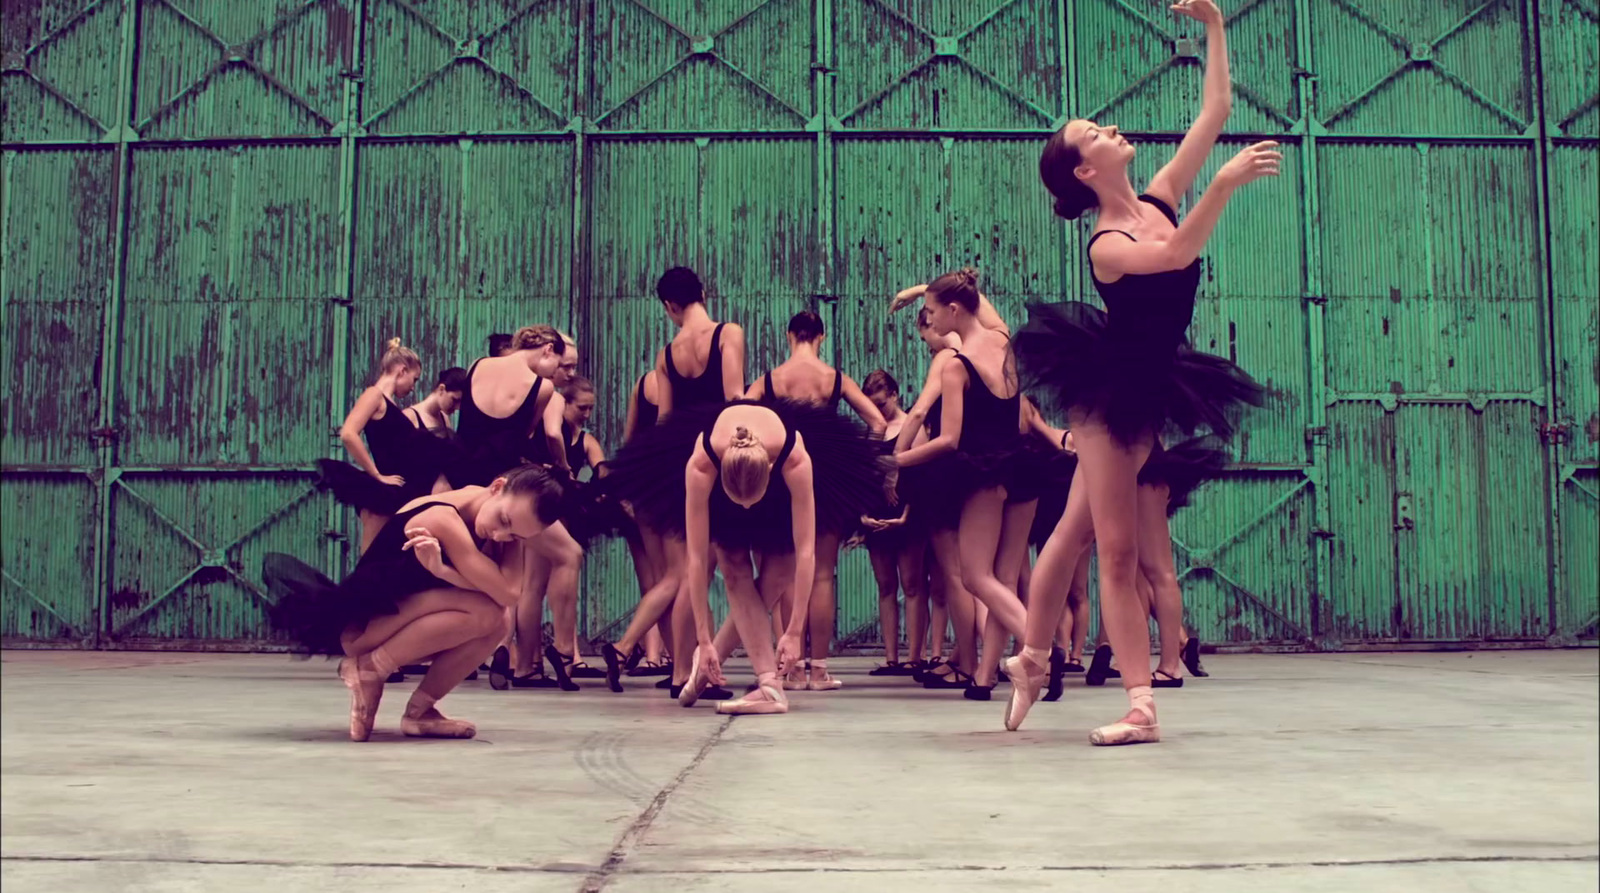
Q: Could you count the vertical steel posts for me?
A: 7